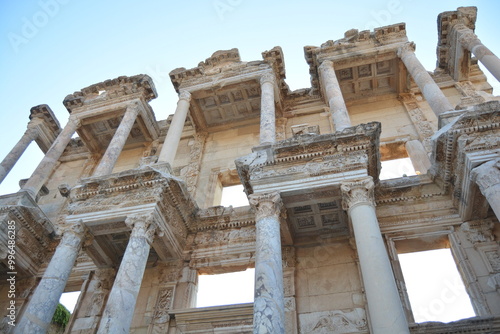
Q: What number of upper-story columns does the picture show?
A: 8